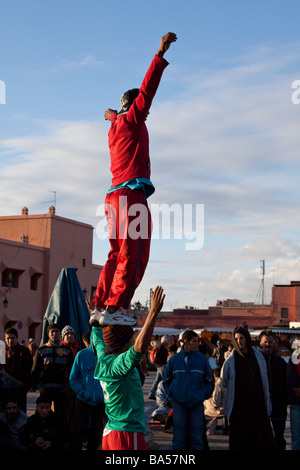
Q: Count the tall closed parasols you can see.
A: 1